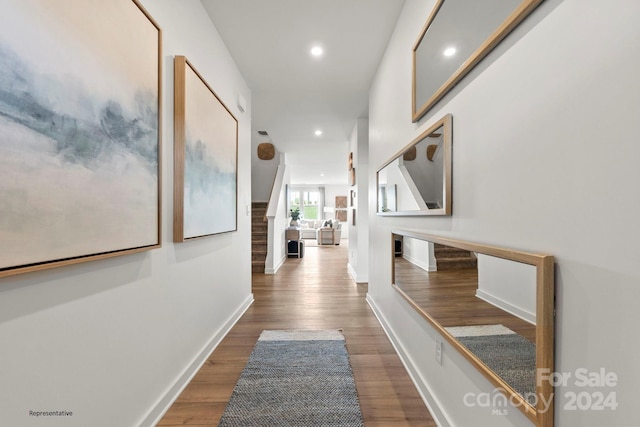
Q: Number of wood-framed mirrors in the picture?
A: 3